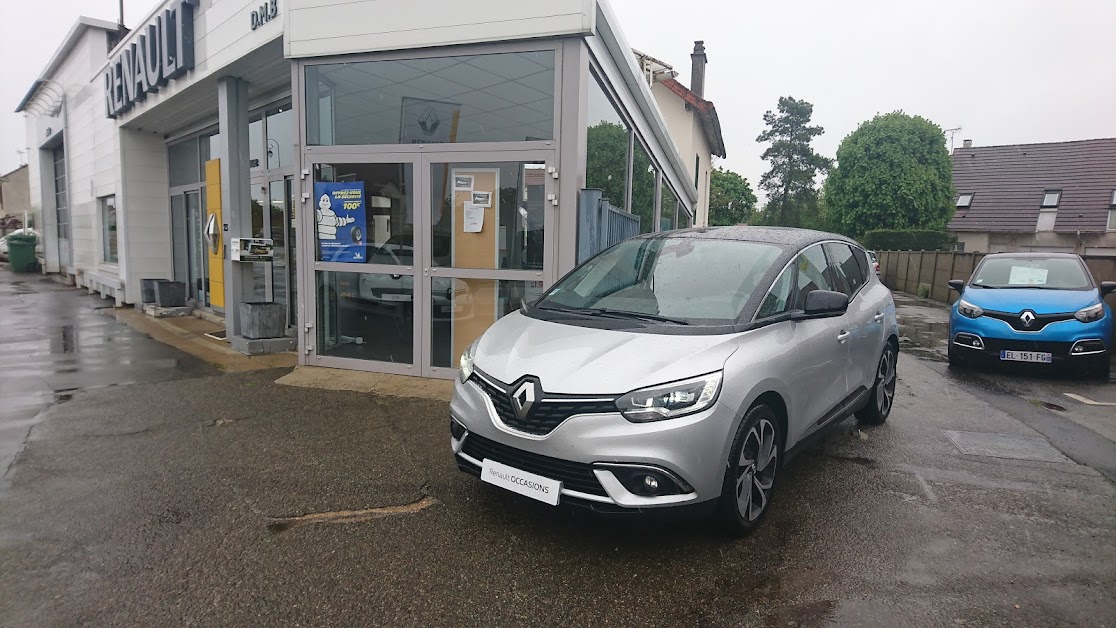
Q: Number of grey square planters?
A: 3